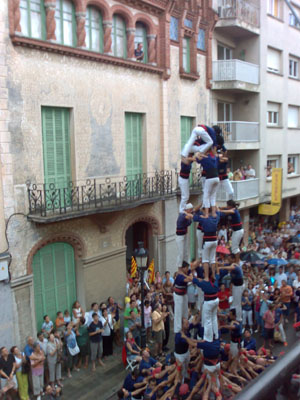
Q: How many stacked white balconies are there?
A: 4